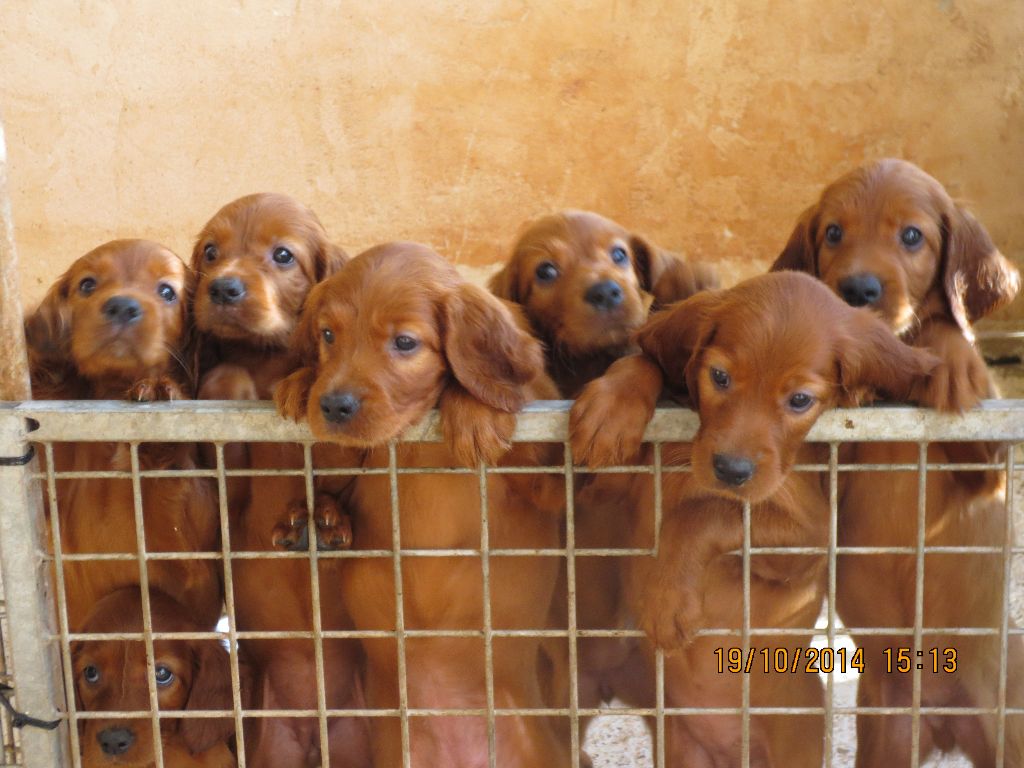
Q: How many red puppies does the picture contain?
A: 7